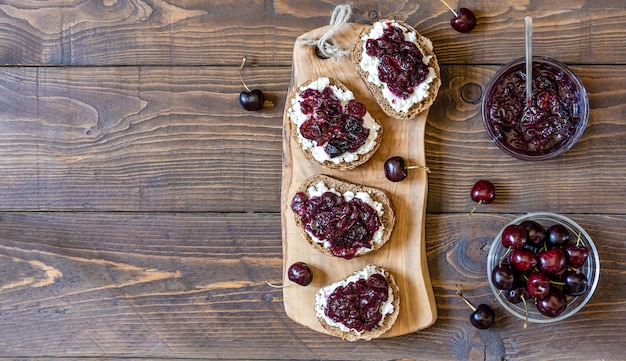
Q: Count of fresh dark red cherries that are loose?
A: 6